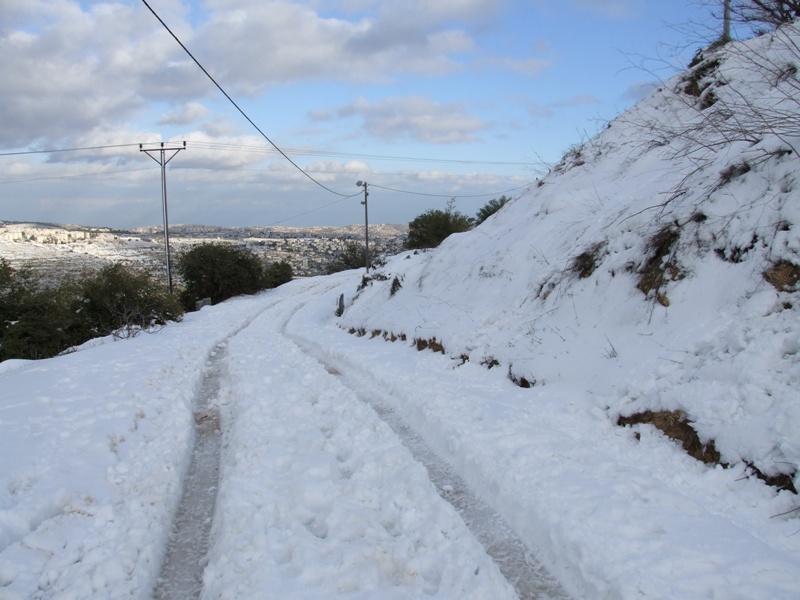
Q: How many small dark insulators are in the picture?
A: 3